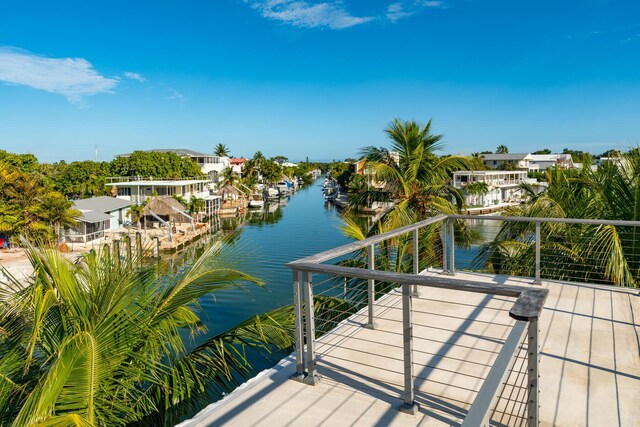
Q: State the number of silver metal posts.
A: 9